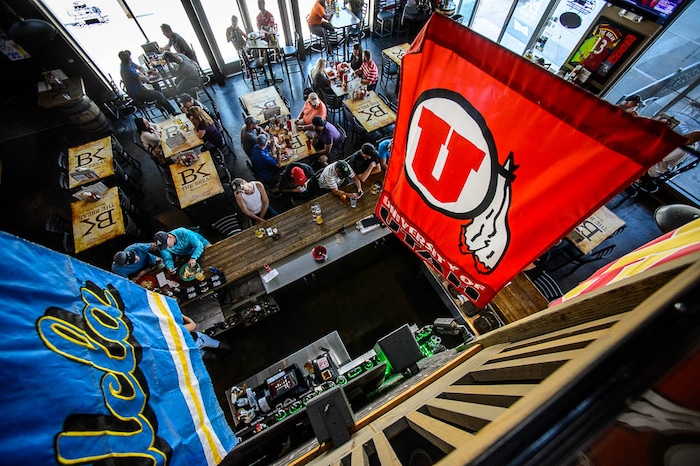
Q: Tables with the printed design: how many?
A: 9